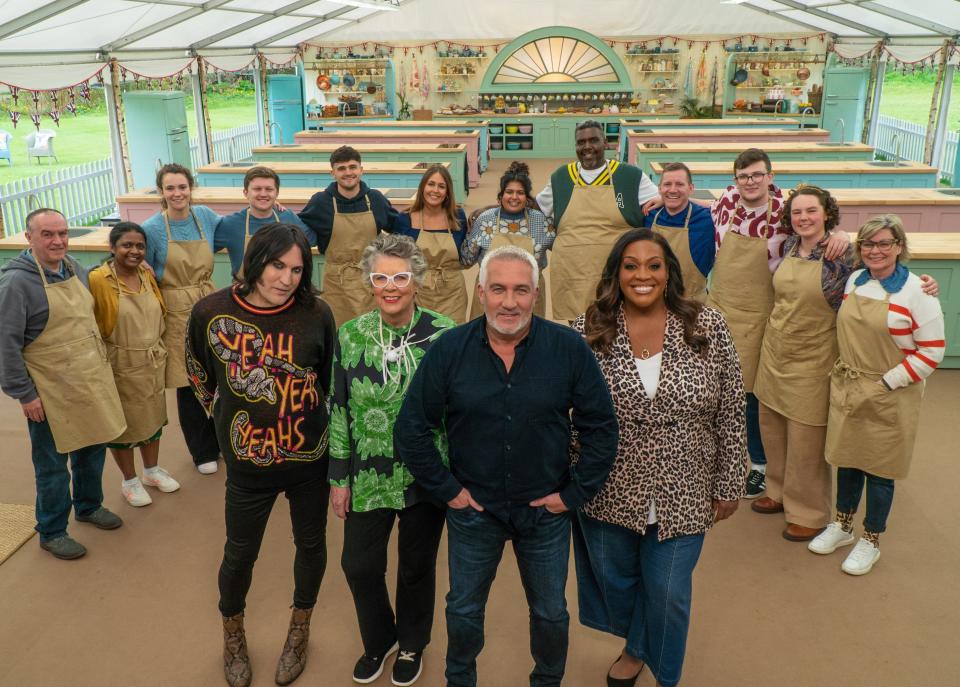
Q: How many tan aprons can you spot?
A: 12